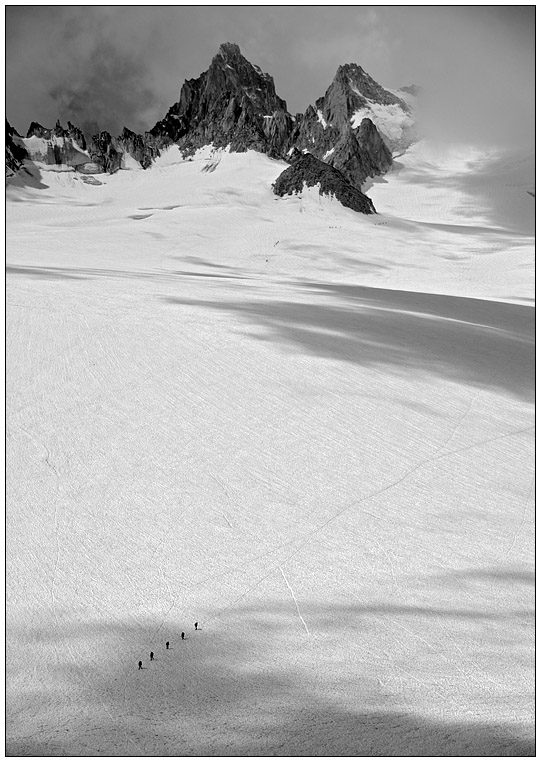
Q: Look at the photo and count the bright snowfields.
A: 1